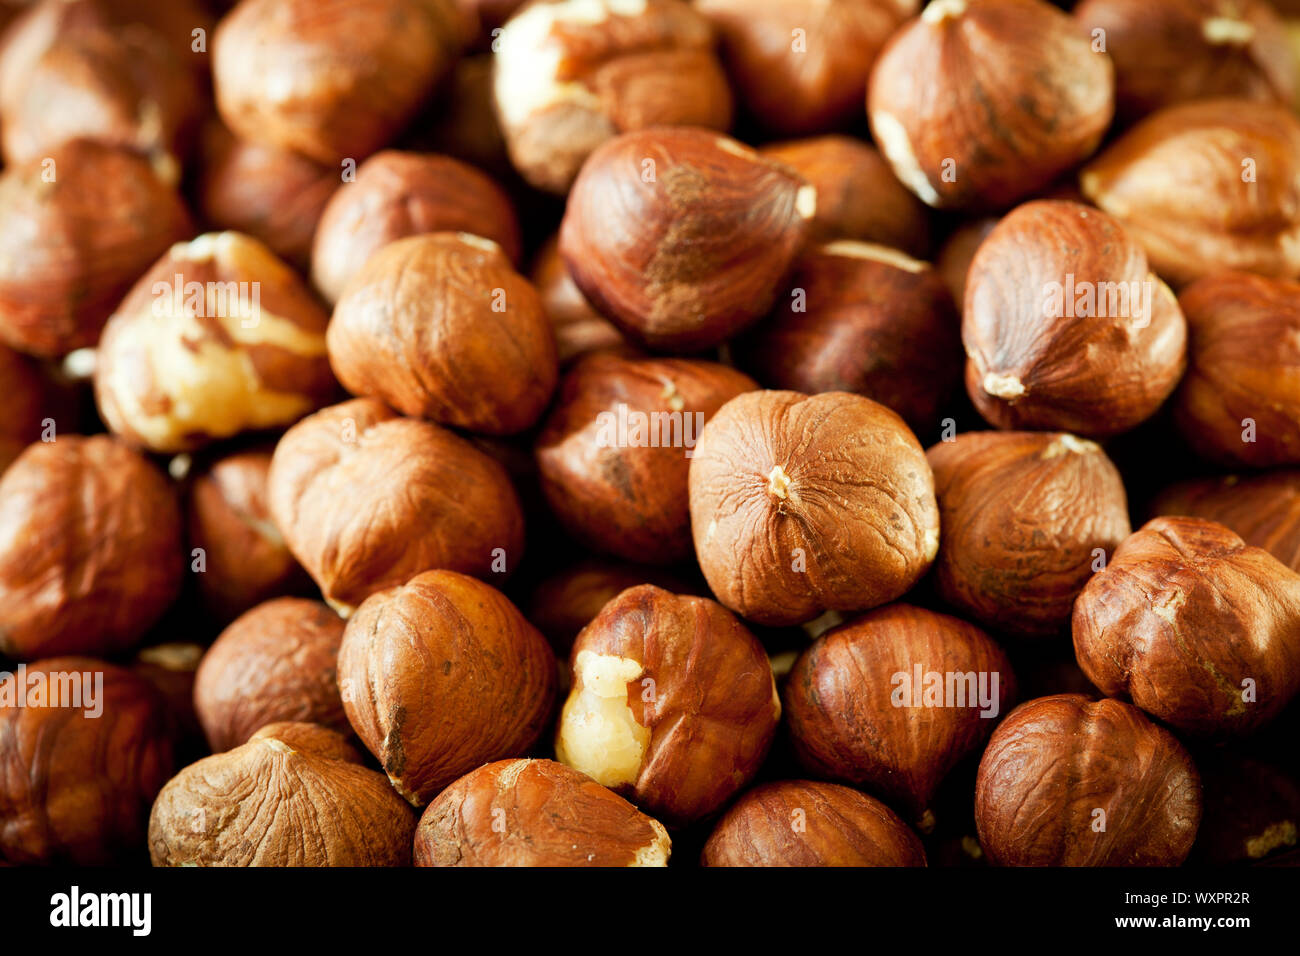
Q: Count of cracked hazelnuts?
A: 3